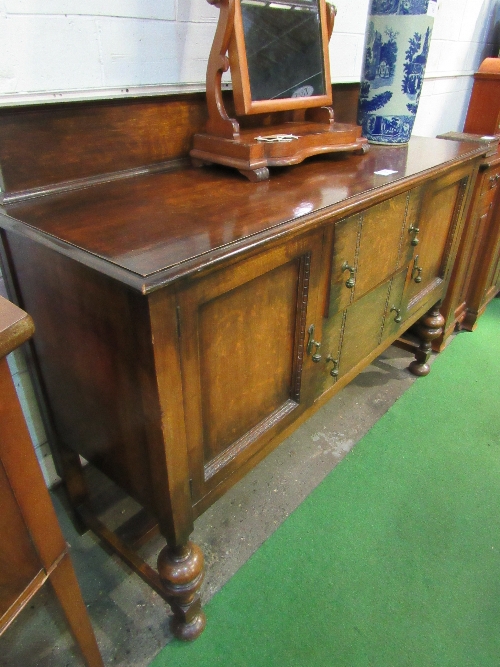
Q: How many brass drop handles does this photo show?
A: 6